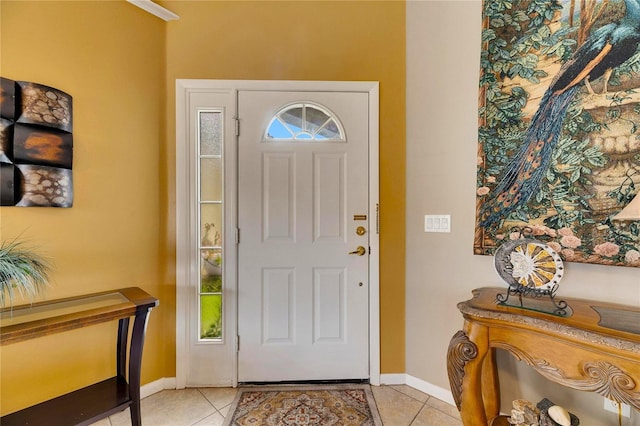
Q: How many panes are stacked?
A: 5